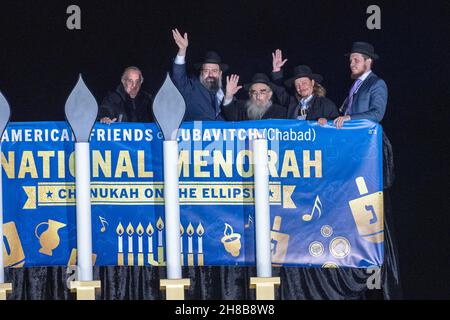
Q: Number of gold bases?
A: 4